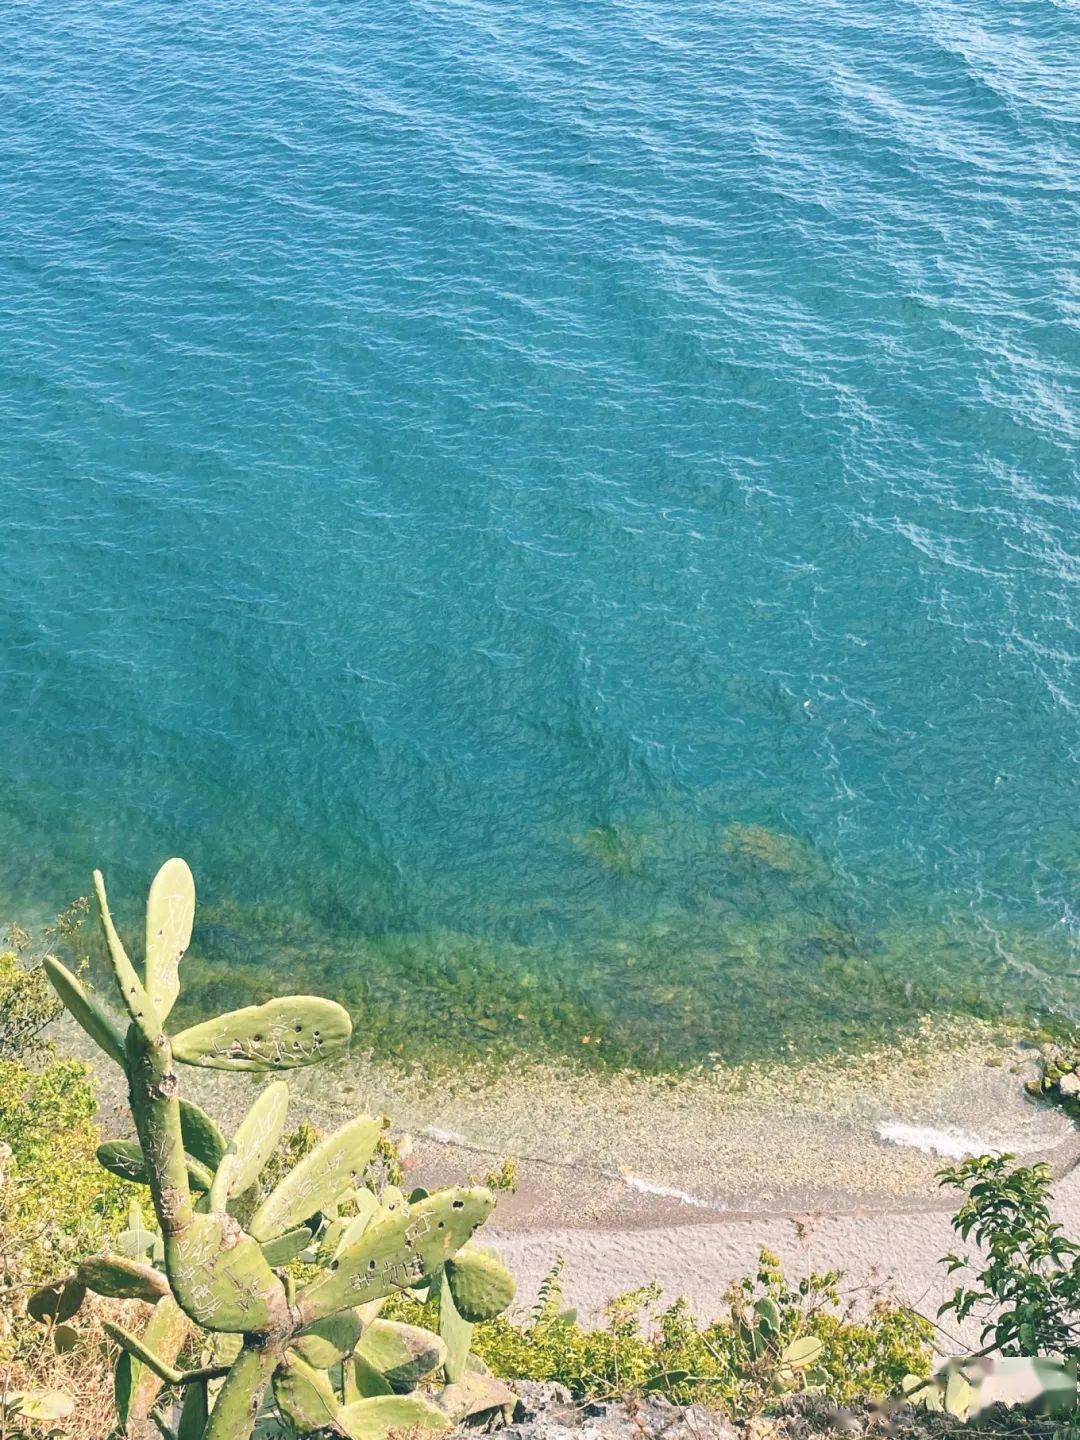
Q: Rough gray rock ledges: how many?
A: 1